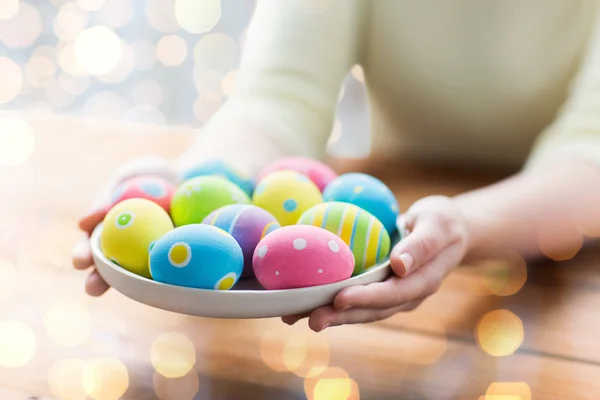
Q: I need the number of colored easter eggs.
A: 11